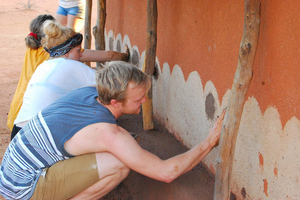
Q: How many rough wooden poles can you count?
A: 4